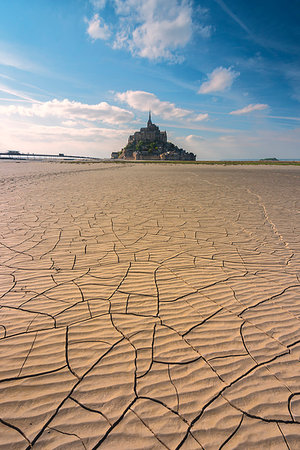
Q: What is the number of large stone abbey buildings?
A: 1